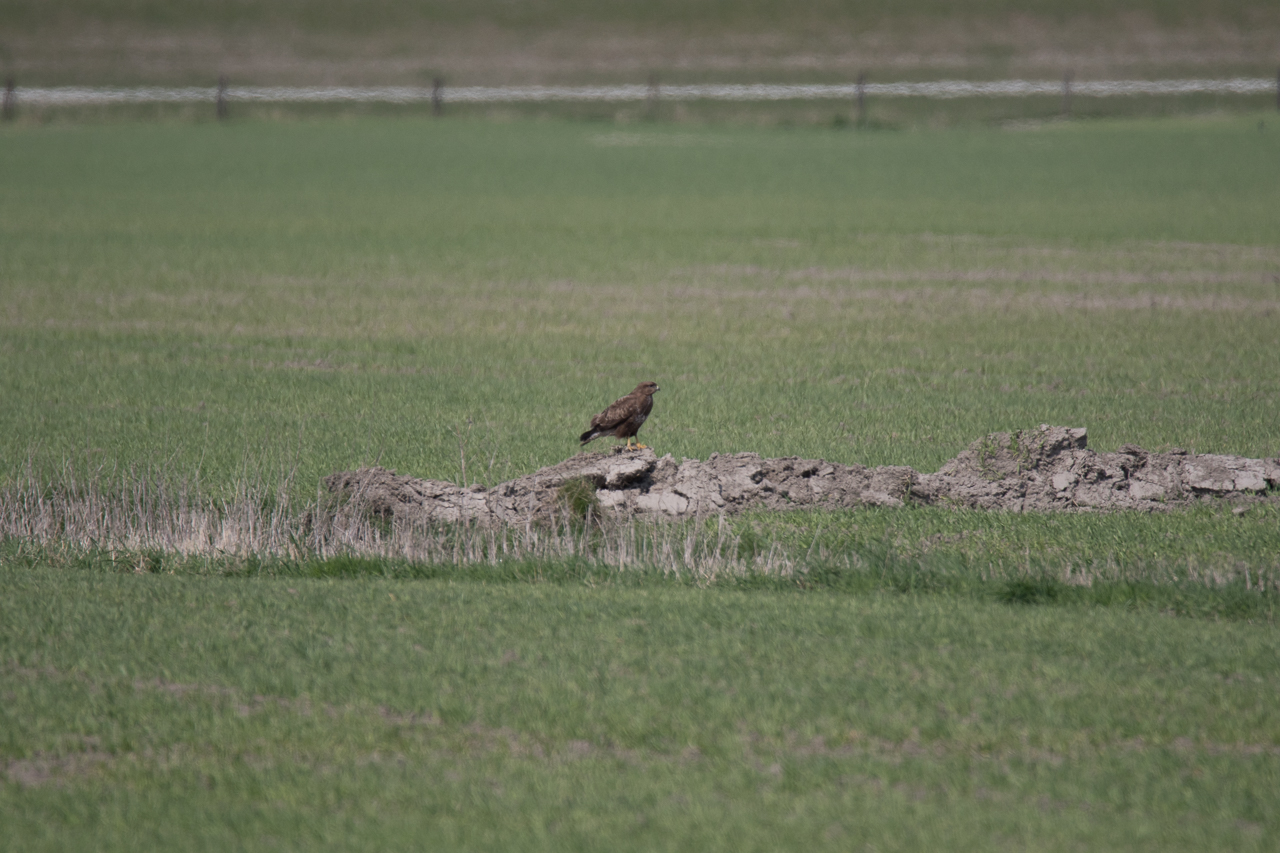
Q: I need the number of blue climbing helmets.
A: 0